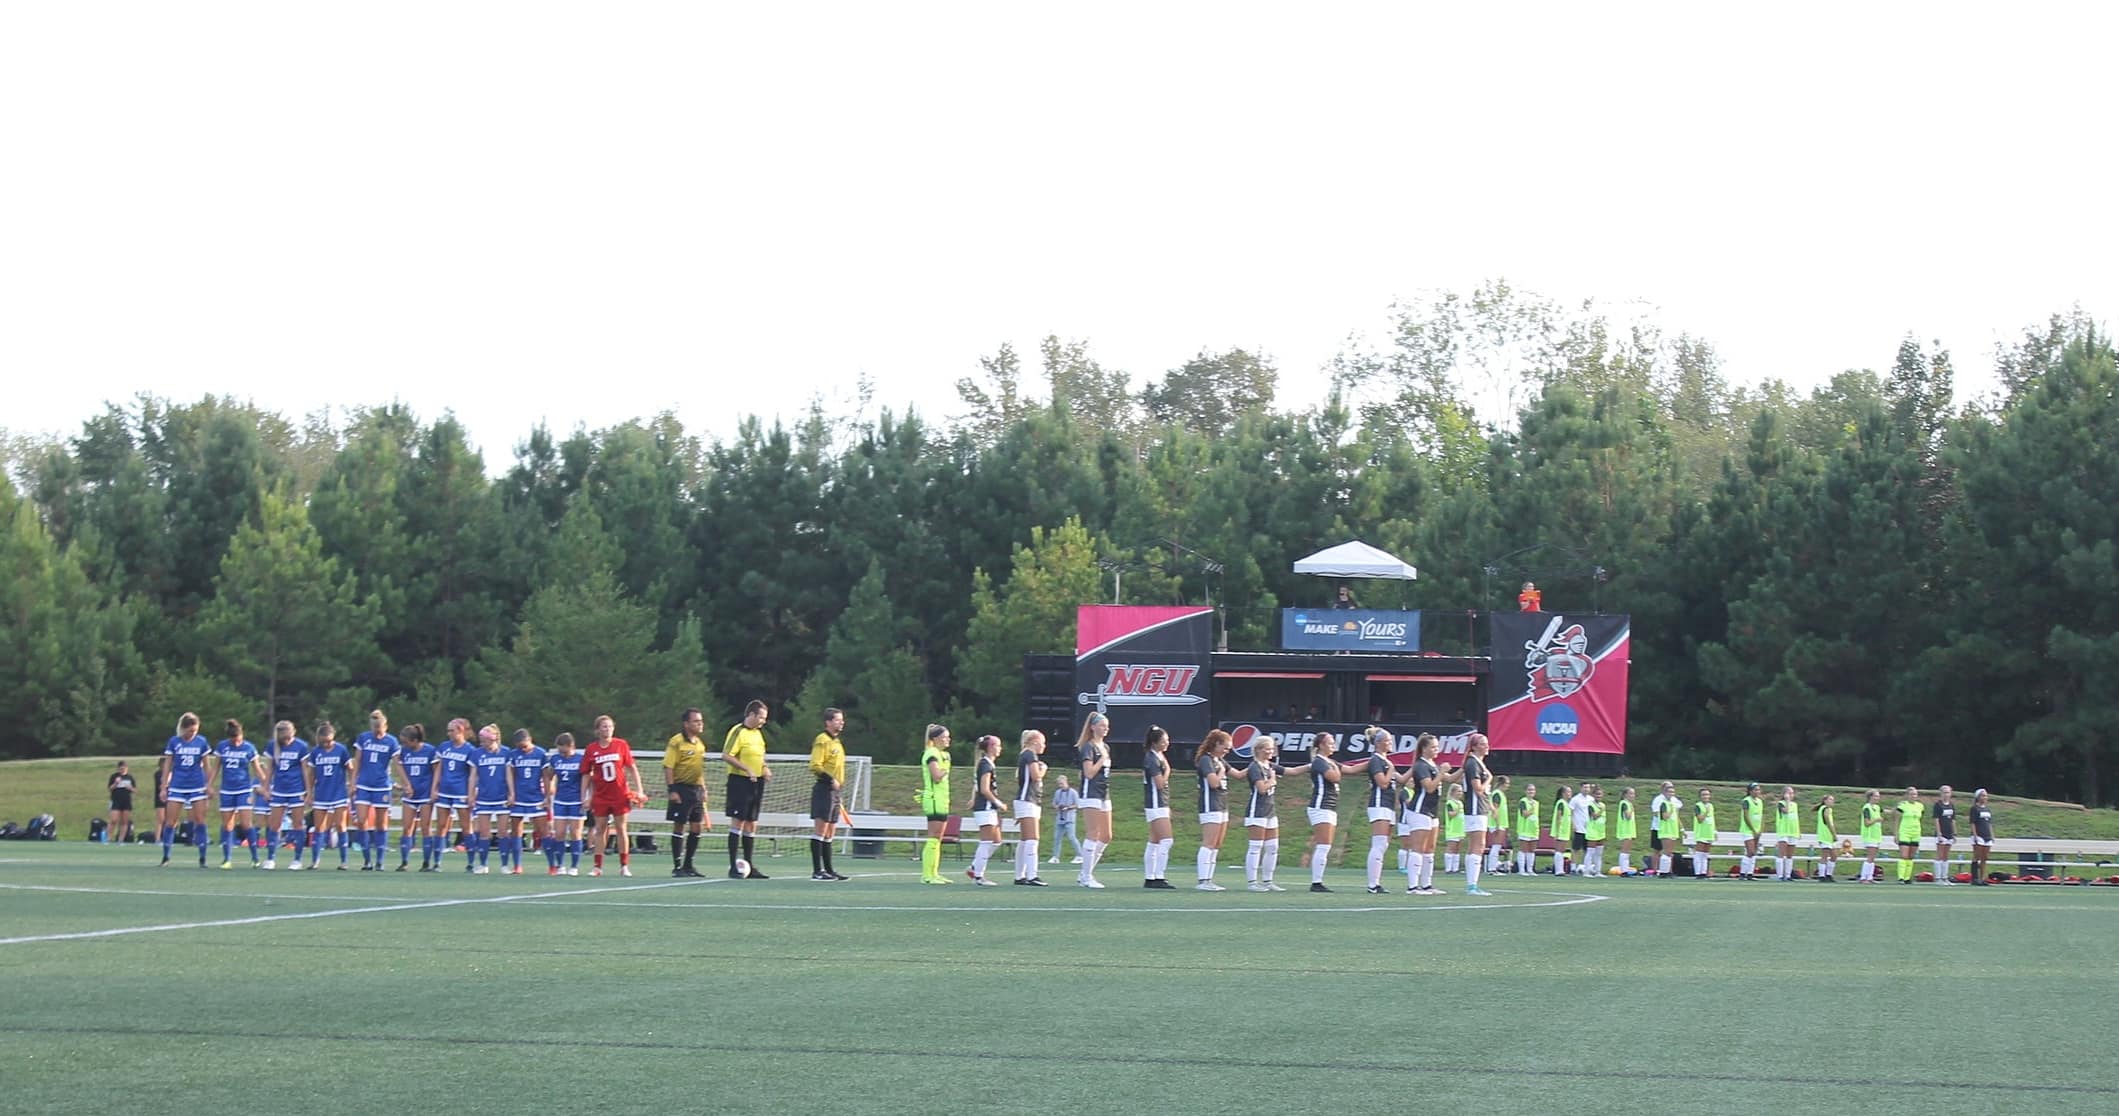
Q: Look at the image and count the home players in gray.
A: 10